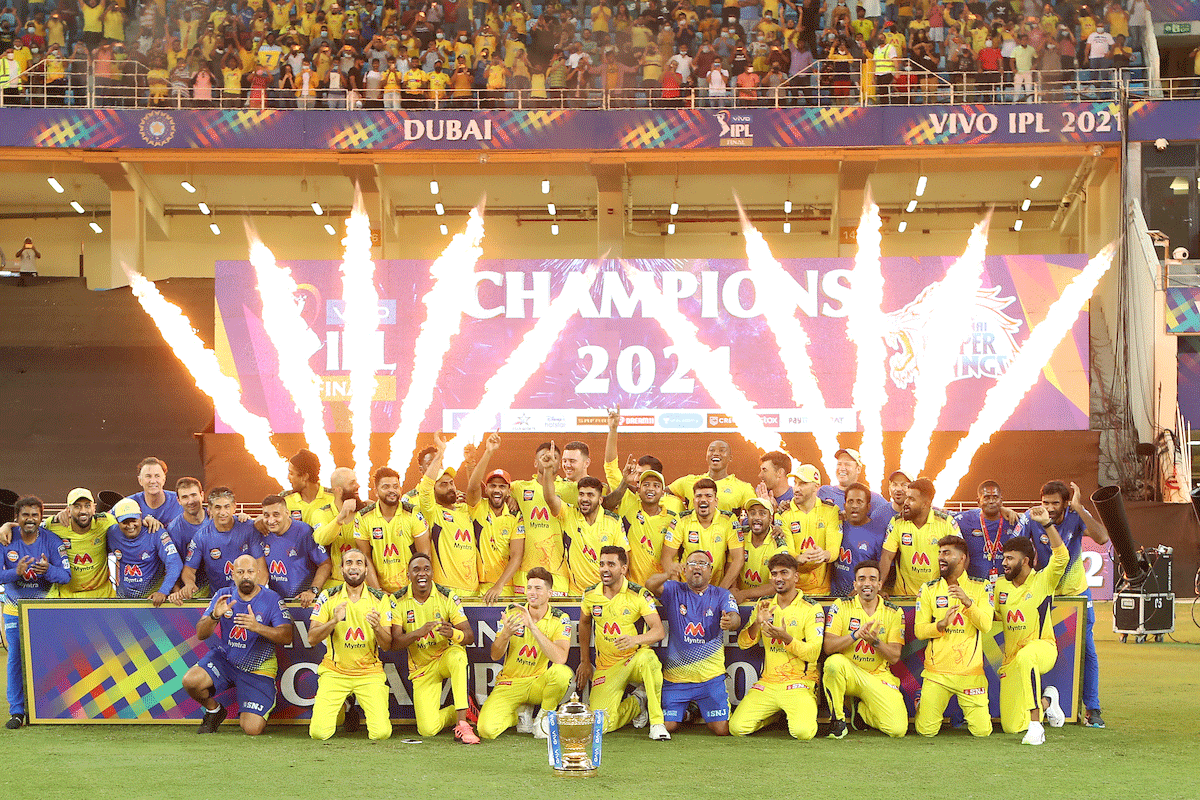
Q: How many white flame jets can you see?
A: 10